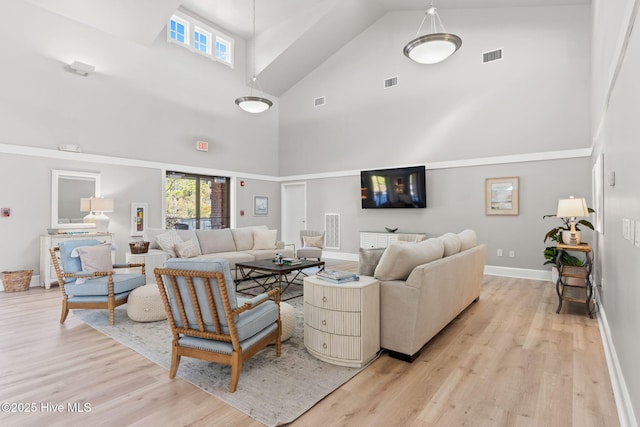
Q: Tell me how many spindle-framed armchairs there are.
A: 2